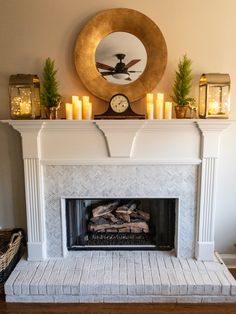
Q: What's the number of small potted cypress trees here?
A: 2